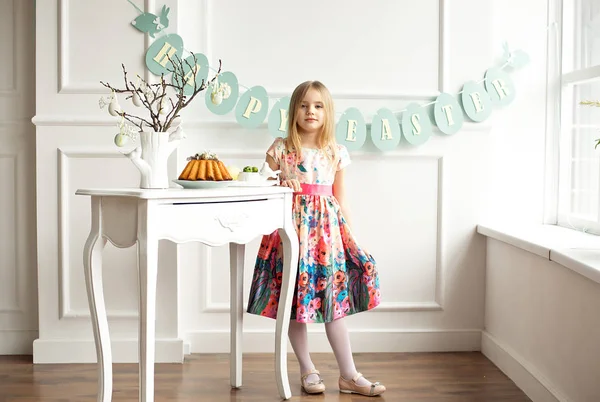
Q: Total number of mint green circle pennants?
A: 11